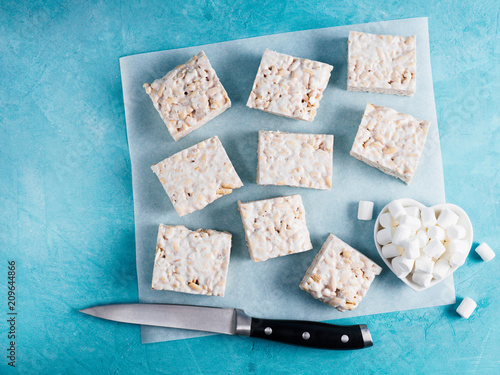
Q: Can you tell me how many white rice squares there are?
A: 9